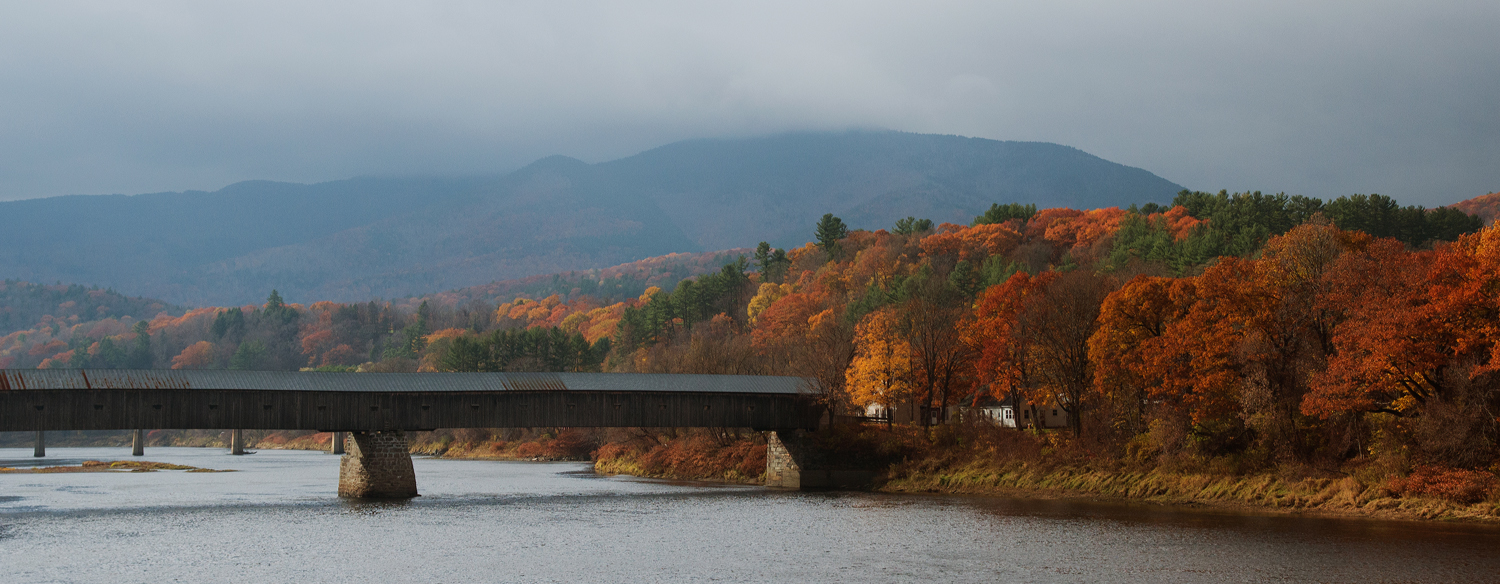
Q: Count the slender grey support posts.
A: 4